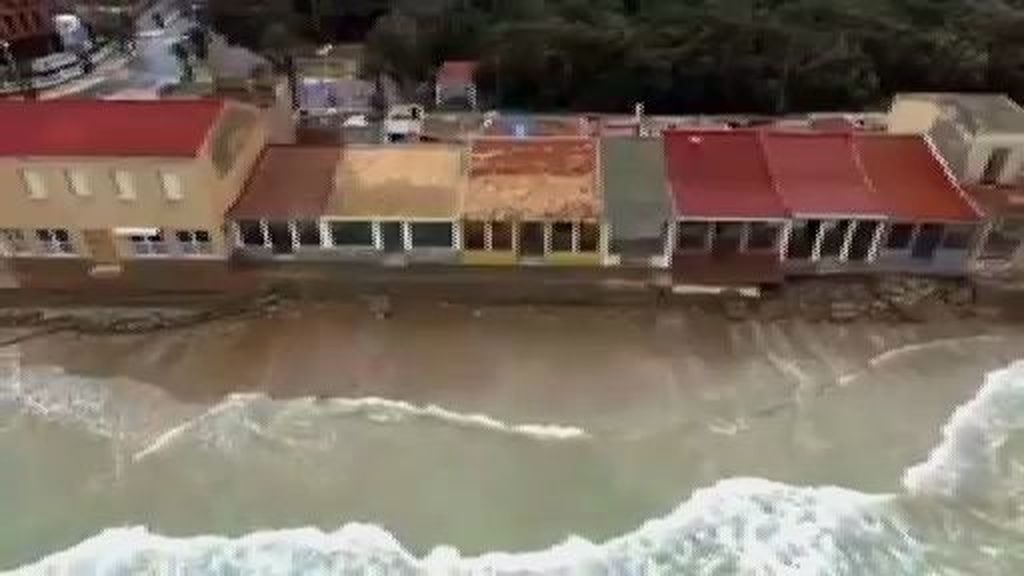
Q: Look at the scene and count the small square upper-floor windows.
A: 4